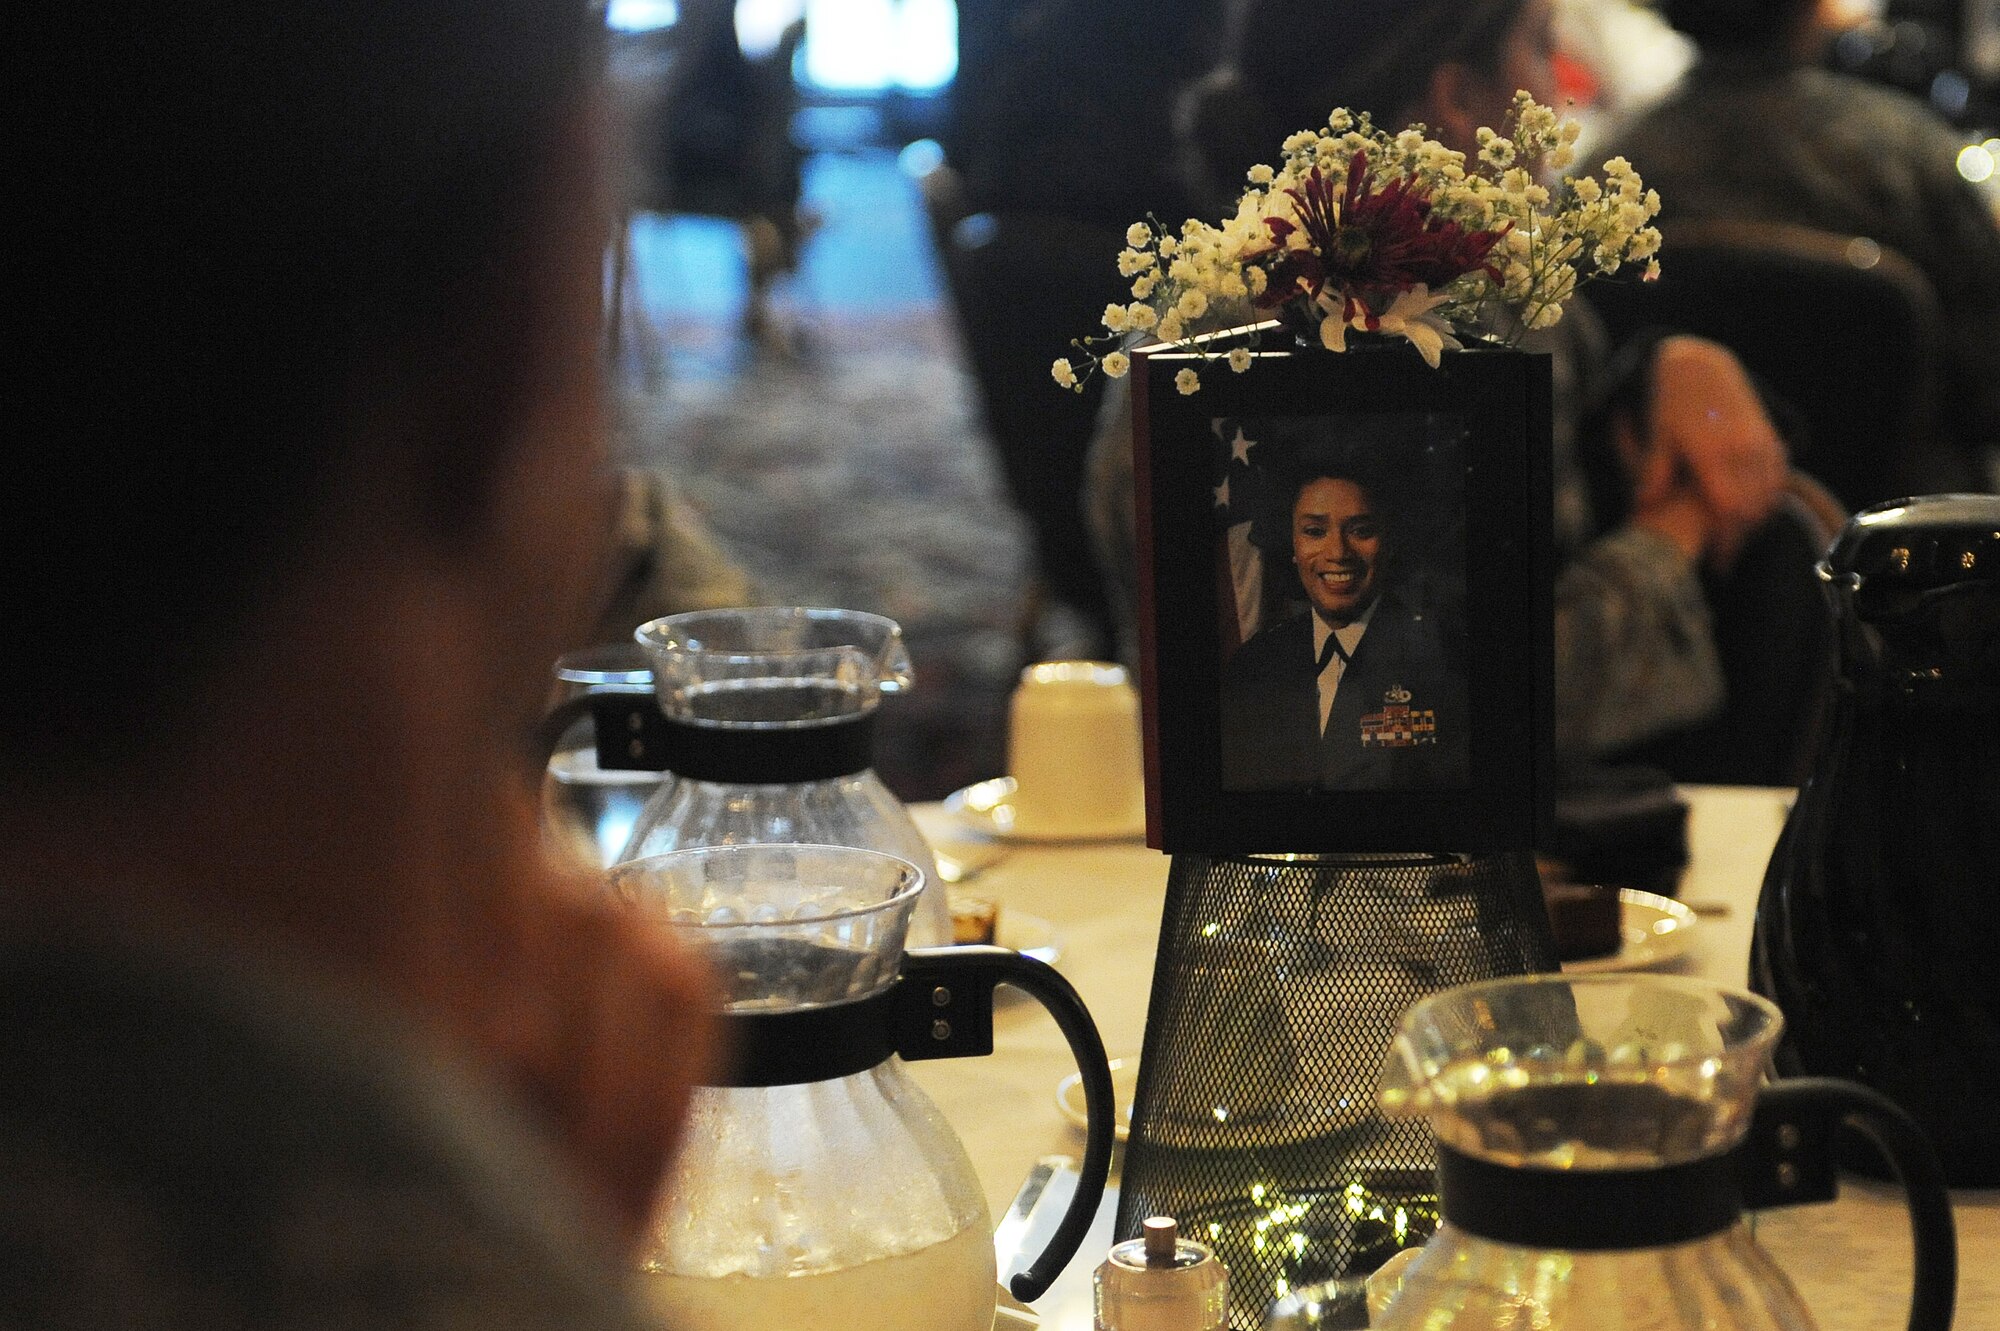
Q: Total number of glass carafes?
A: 3